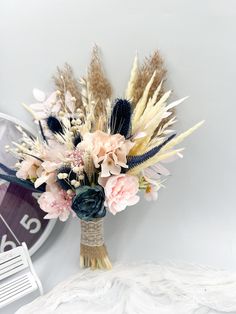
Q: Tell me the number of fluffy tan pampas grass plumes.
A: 3